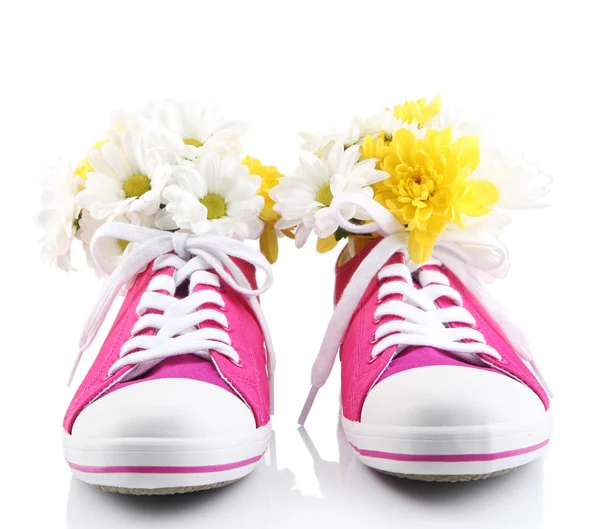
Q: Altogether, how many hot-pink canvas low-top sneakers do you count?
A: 2